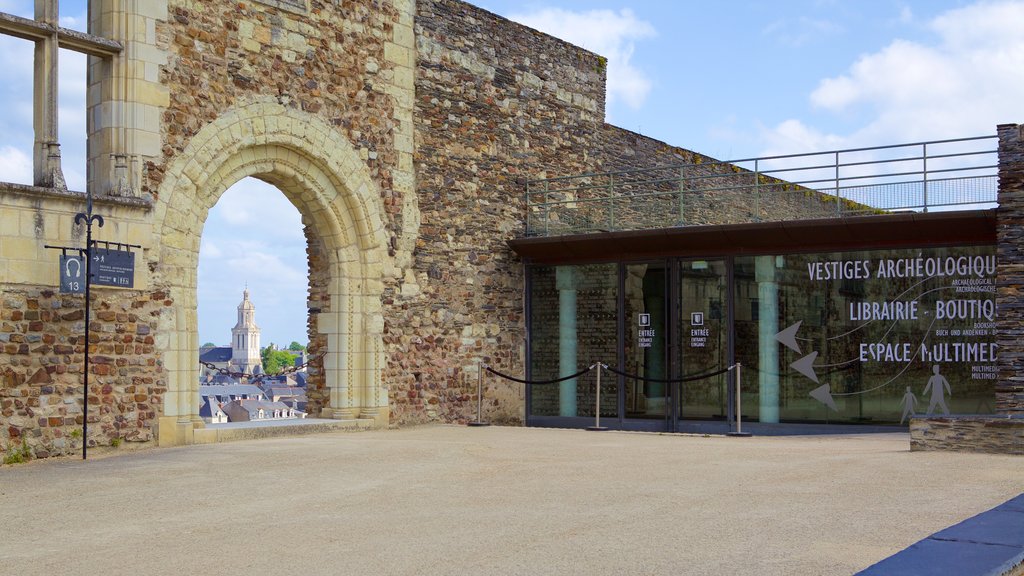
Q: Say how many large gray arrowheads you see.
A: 3